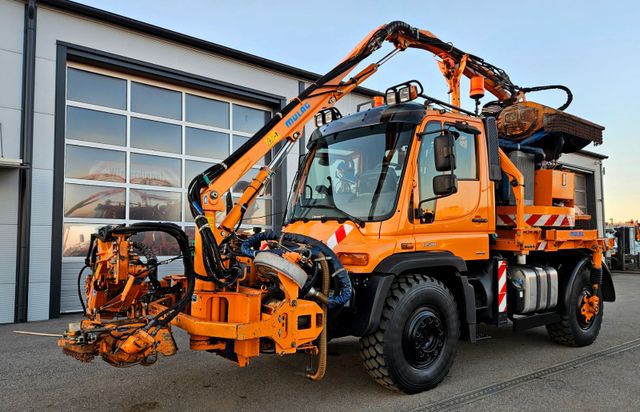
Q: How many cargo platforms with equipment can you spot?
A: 1